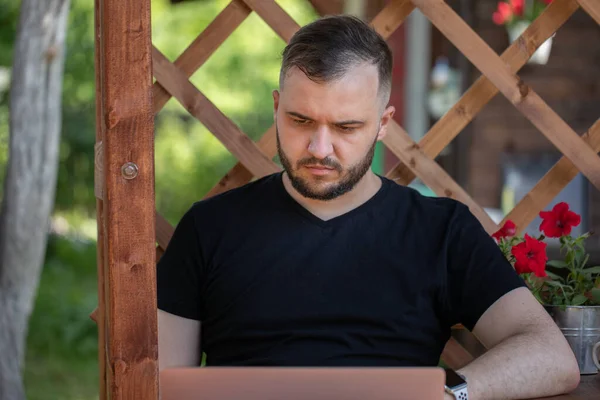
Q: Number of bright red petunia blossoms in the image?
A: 3